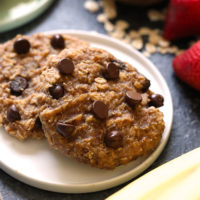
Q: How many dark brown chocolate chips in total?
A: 13